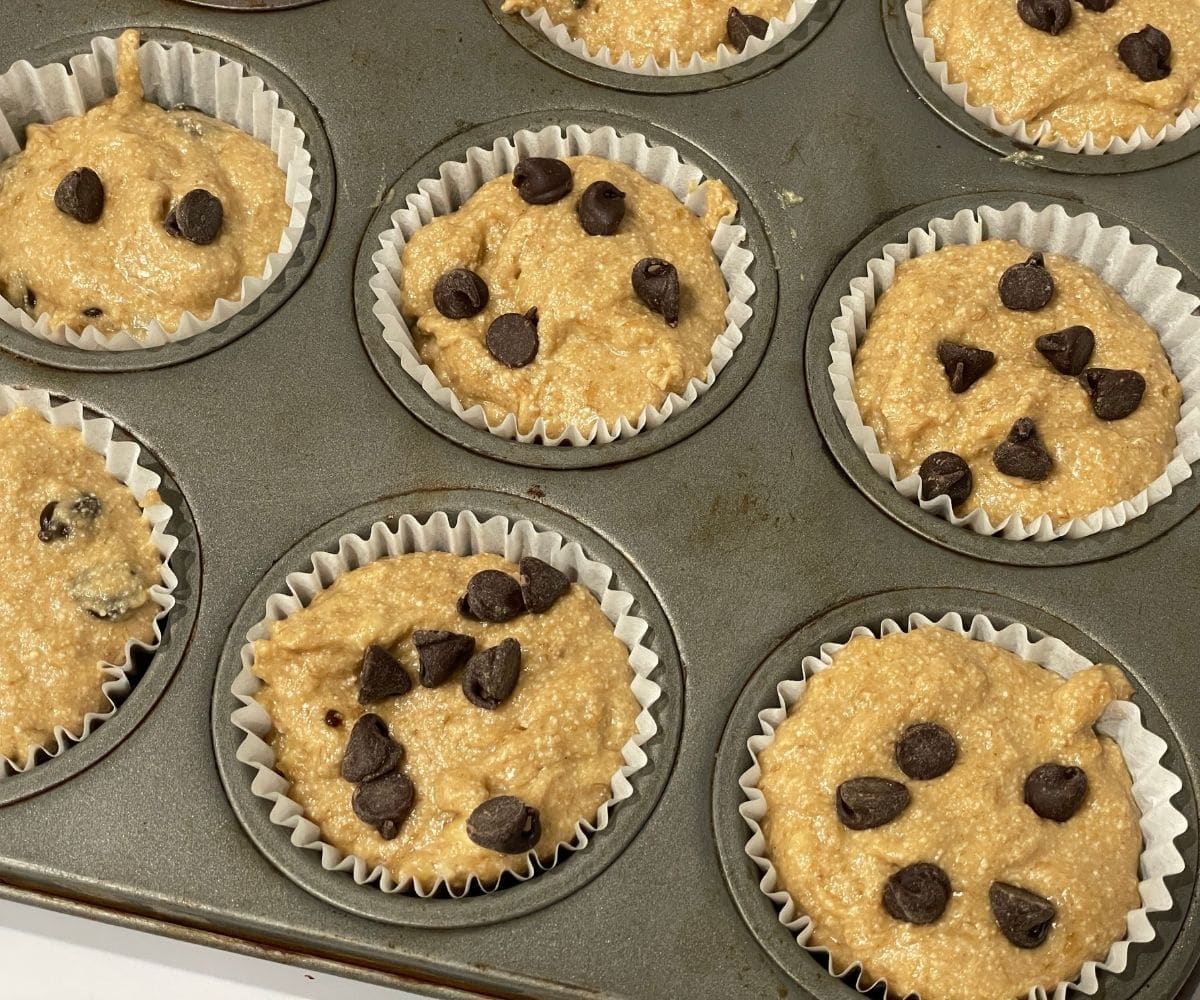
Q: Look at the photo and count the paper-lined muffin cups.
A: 8